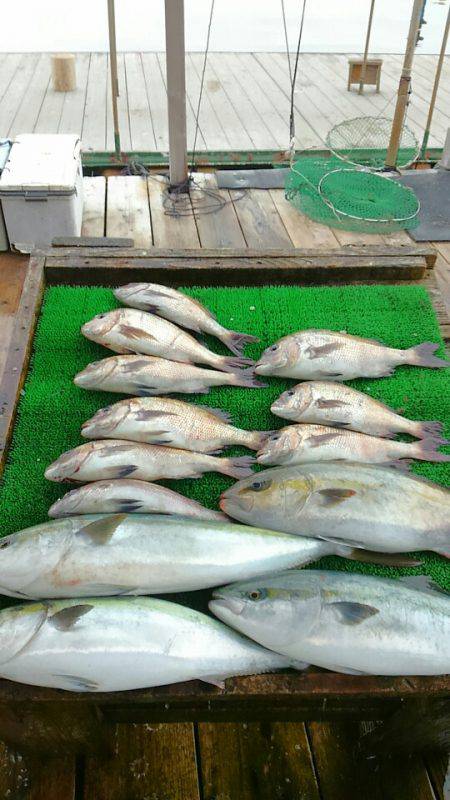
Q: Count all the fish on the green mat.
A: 13